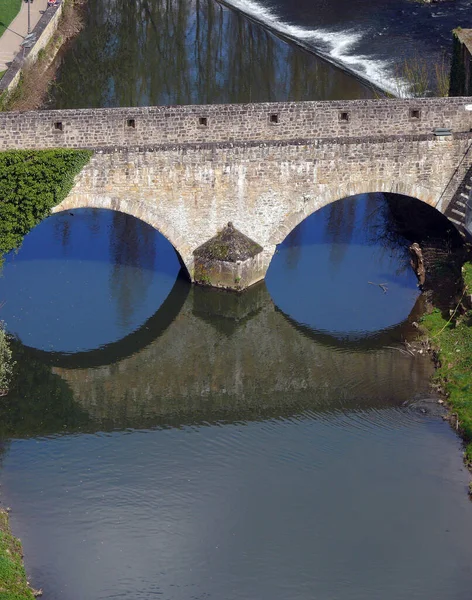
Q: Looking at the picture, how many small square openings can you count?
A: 6